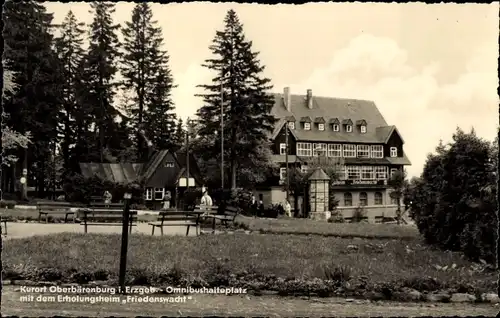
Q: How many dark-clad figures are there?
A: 2